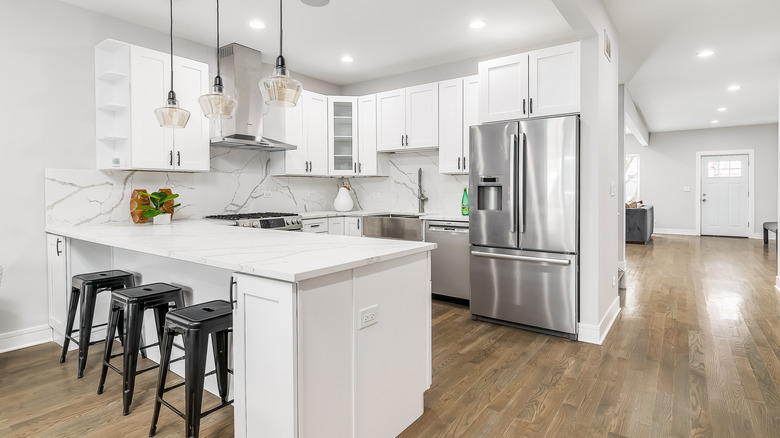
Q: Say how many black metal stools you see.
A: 3